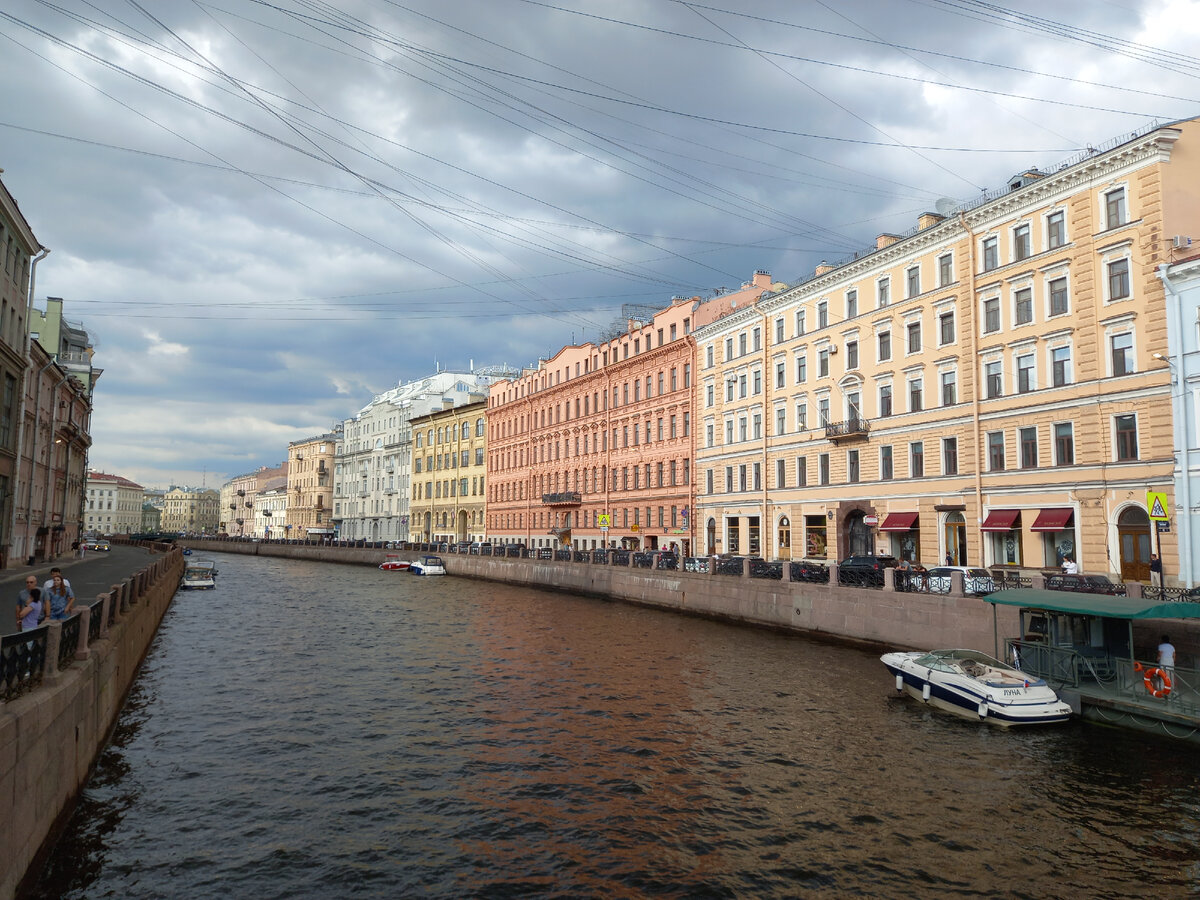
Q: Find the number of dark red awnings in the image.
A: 3